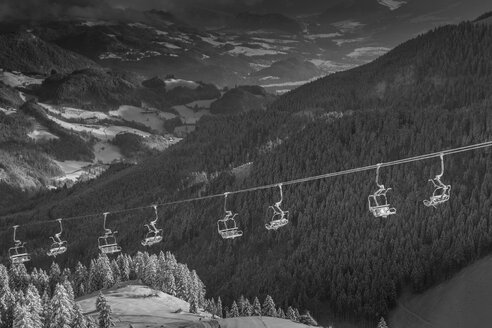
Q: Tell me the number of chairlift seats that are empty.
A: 8